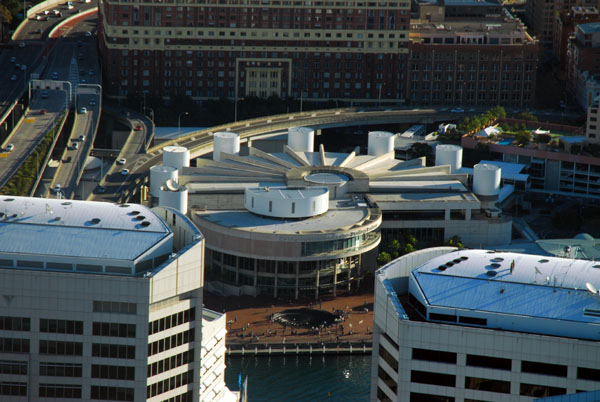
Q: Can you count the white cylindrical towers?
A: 8